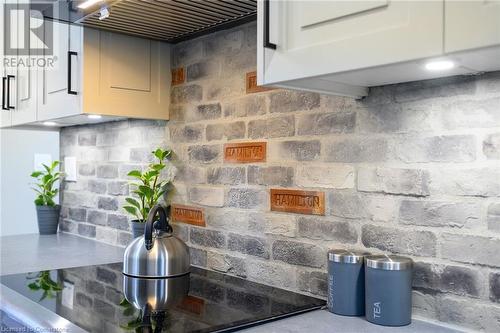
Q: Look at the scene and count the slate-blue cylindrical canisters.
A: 2